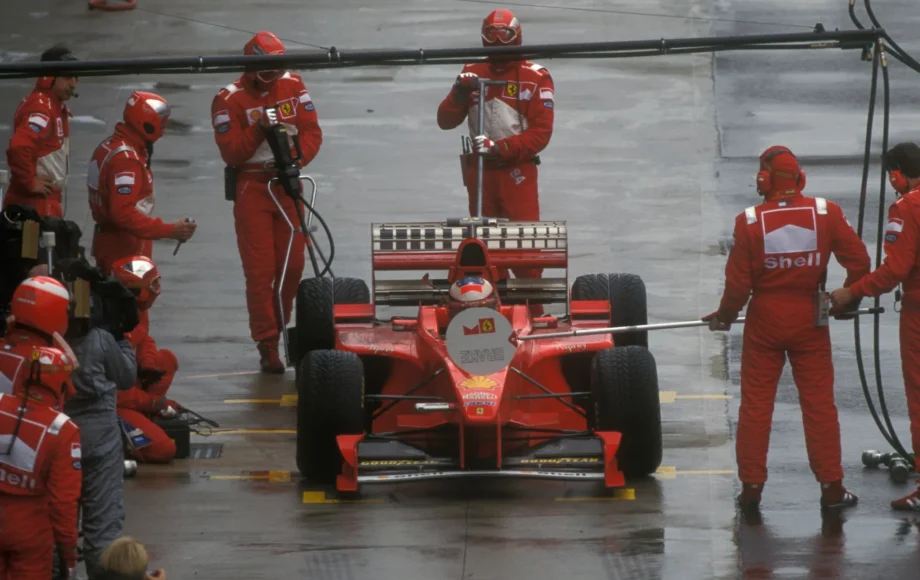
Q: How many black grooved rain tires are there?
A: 4